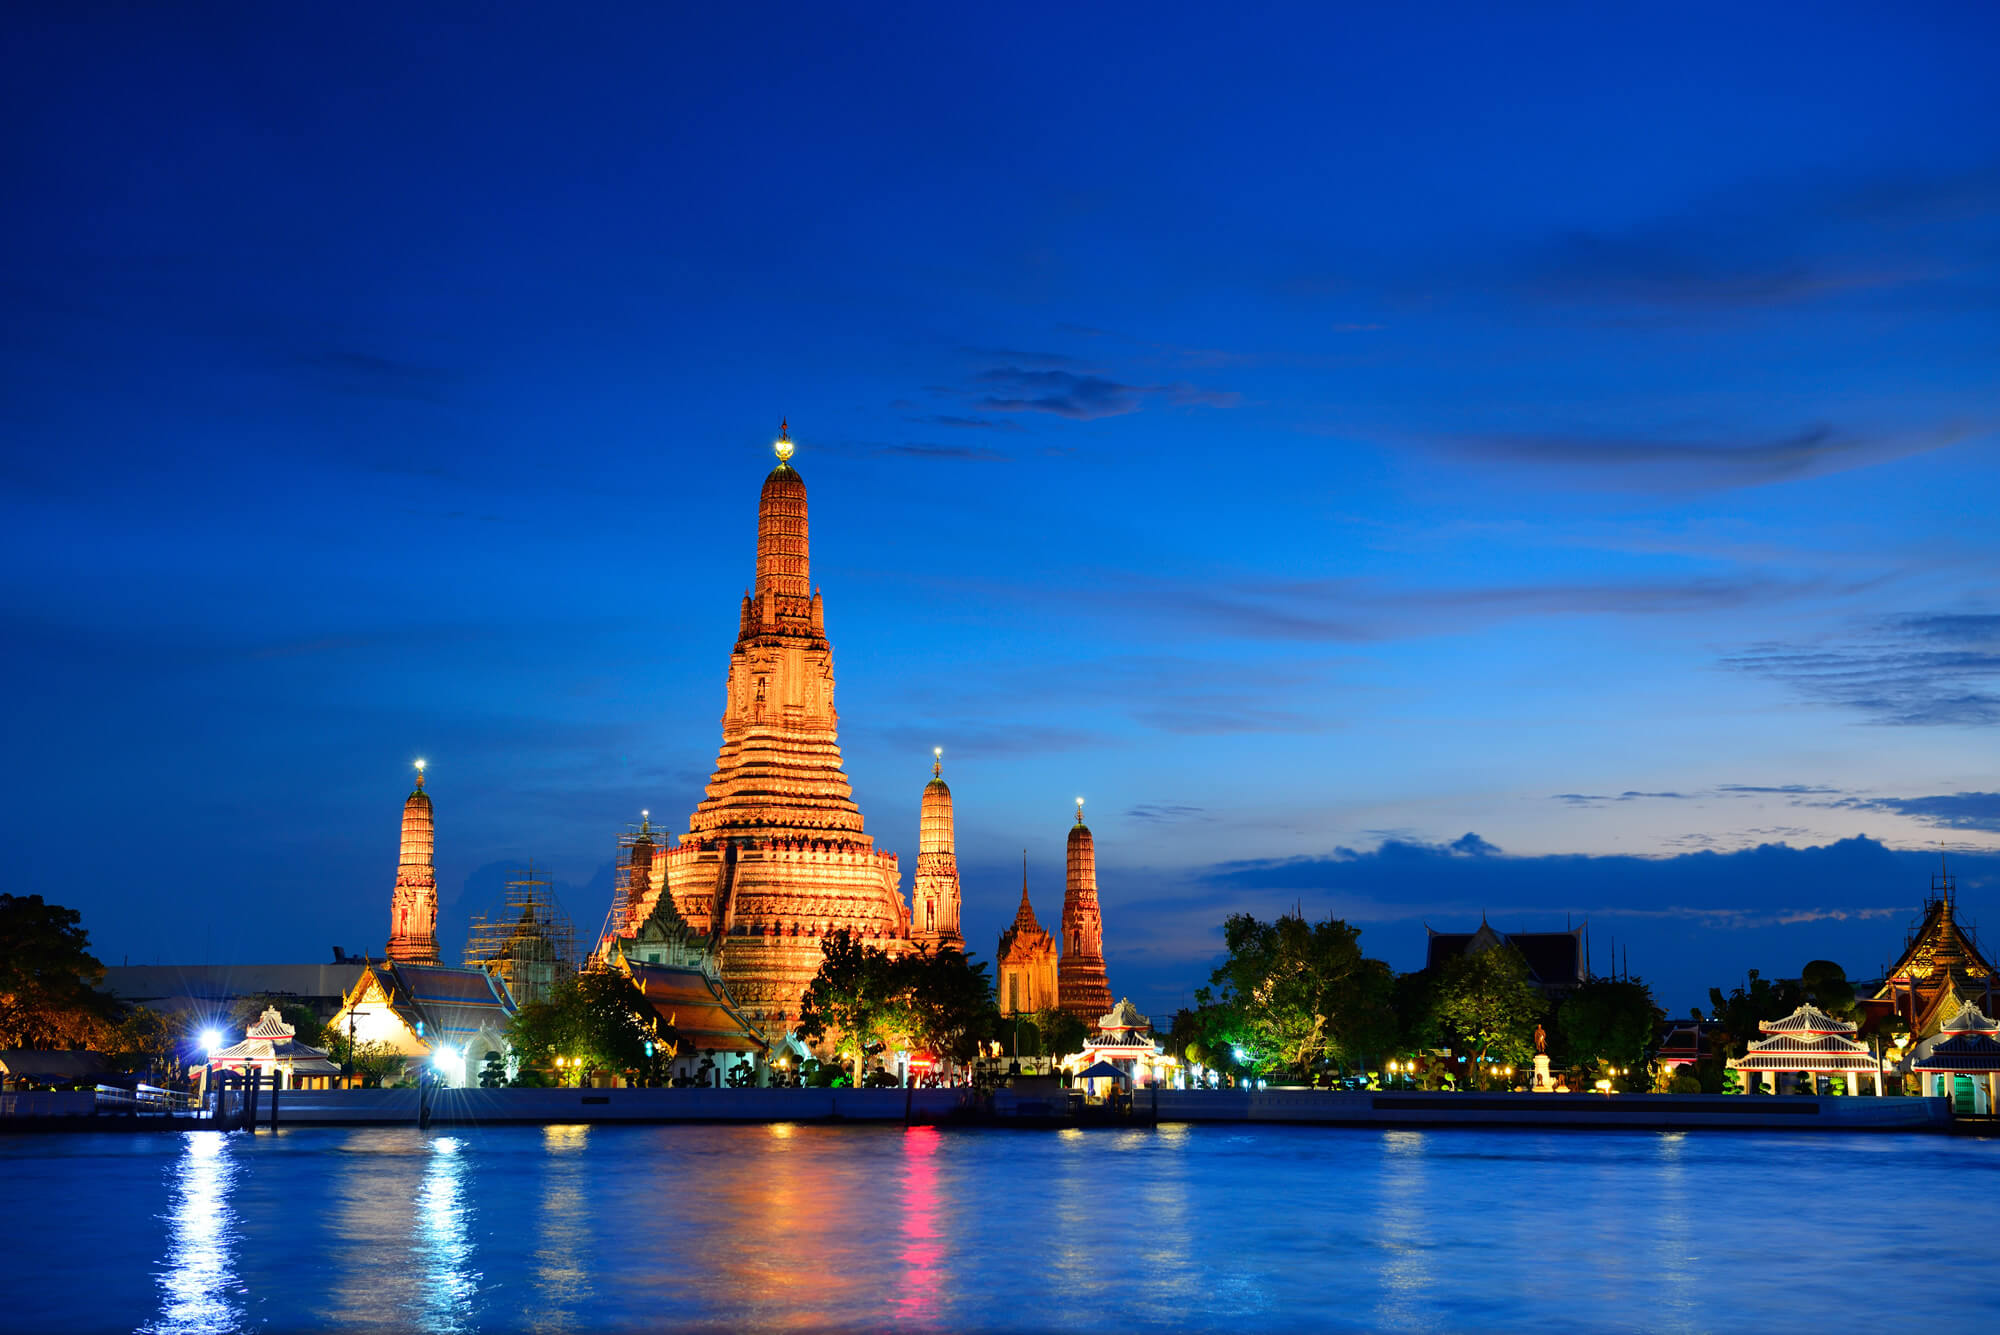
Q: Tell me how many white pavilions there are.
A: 4